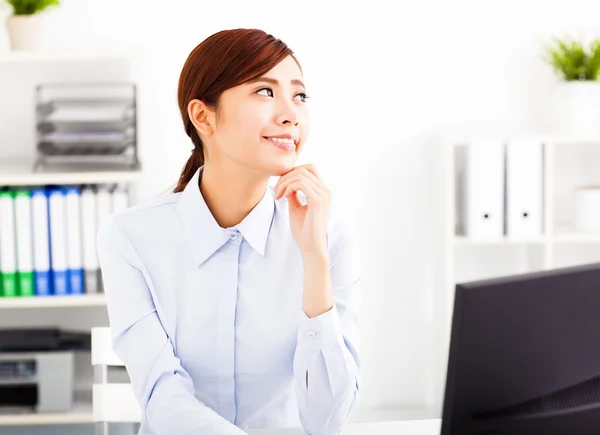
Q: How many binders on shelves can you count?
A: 10